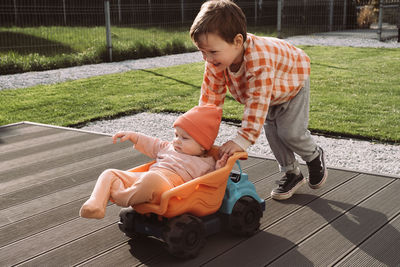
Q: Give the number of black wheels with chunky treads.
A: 3